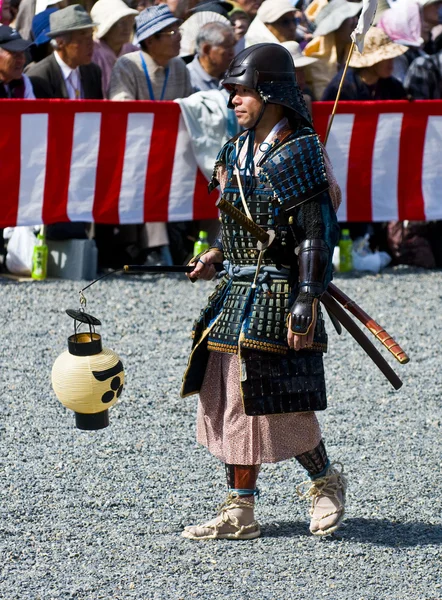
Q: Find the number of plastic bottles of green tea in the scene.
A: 3